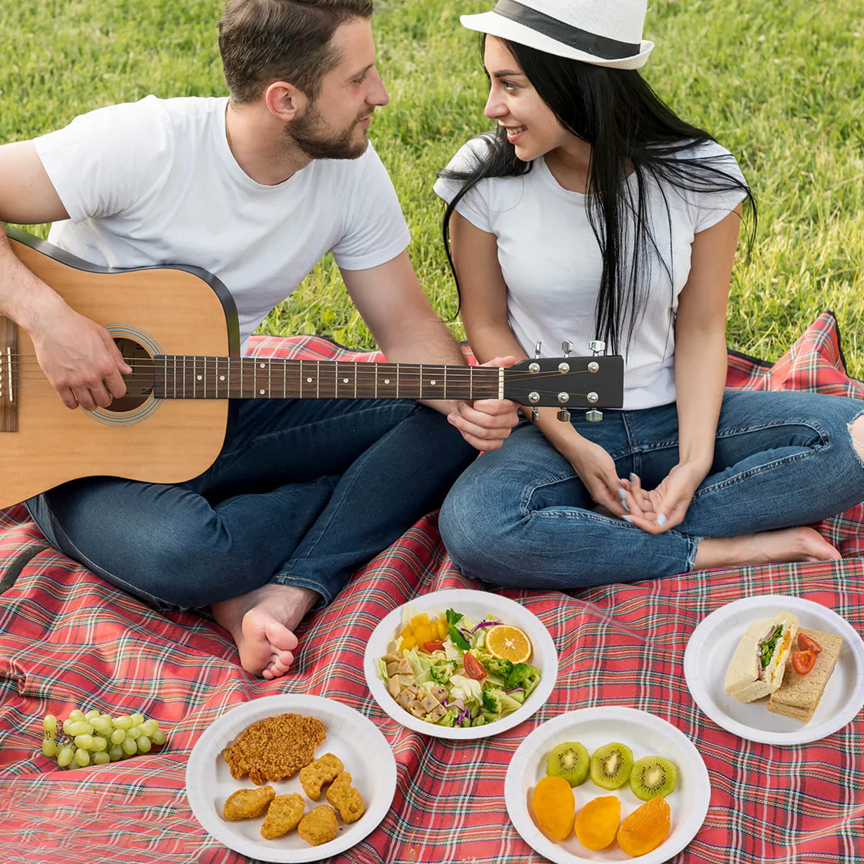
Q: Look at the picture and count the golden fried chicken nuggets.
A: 5